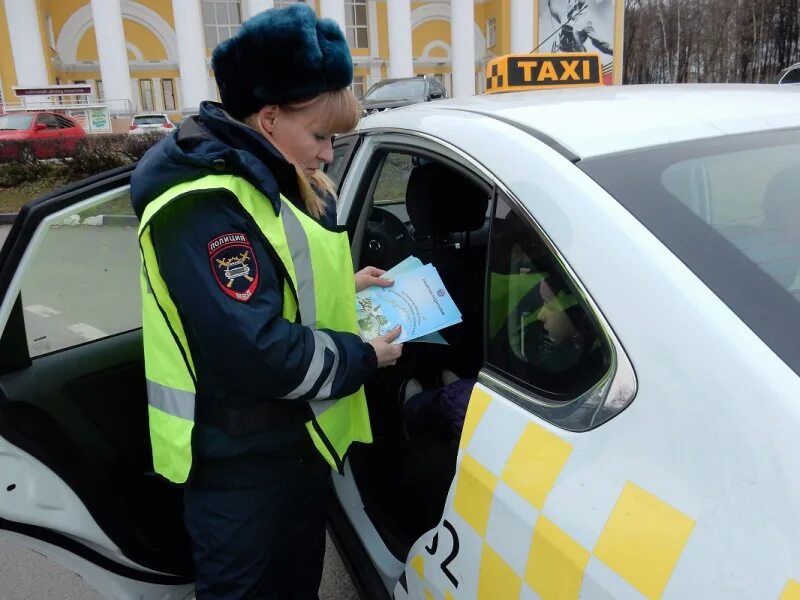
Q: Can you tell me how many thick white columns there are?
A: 8